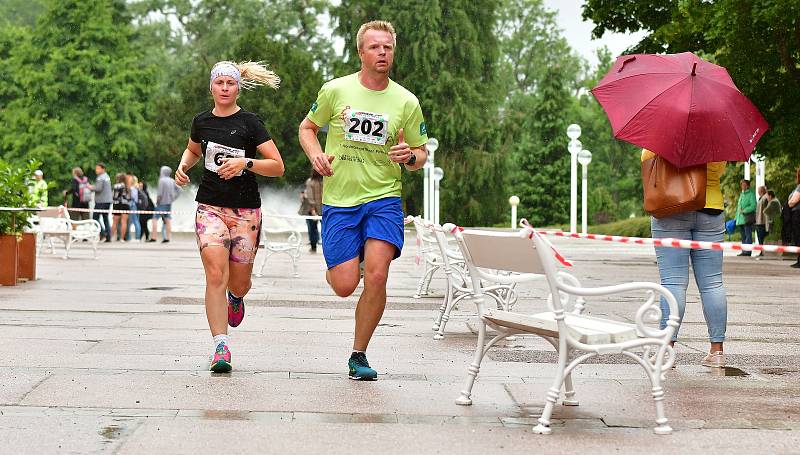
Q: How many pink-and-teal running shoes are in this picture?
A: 2